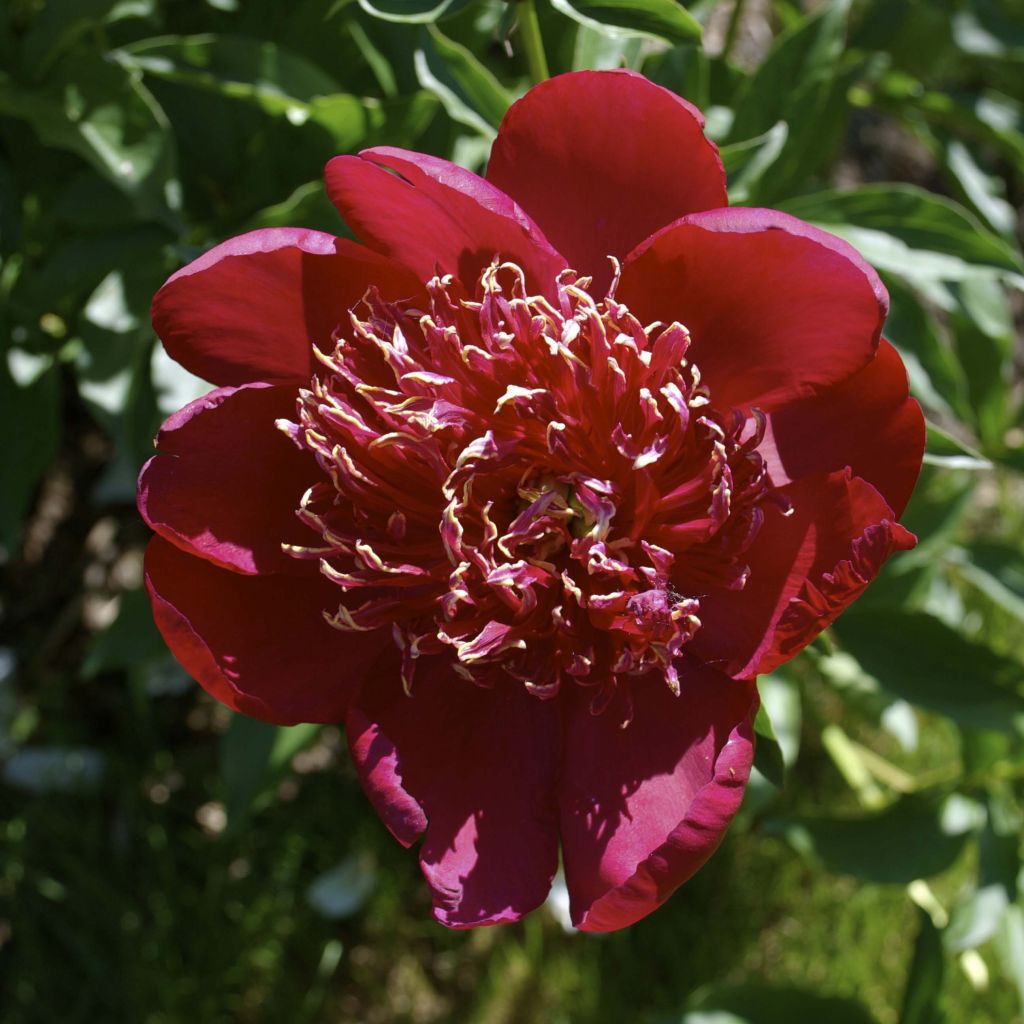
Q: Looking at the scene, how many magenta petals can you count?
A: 10